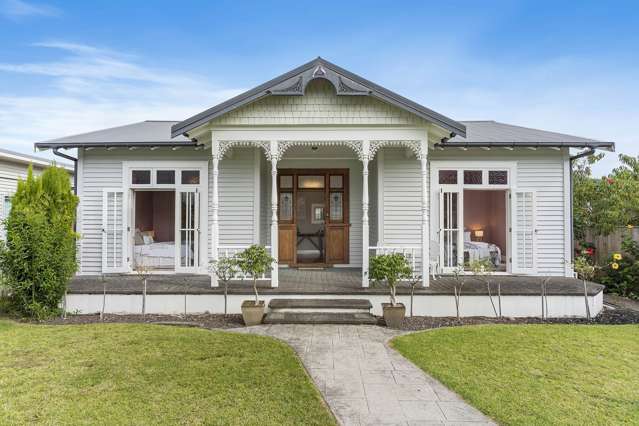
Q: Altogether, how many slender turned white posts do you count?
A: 4